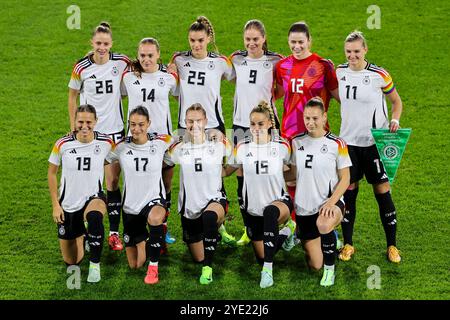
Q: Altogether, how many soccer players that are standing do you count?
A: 6